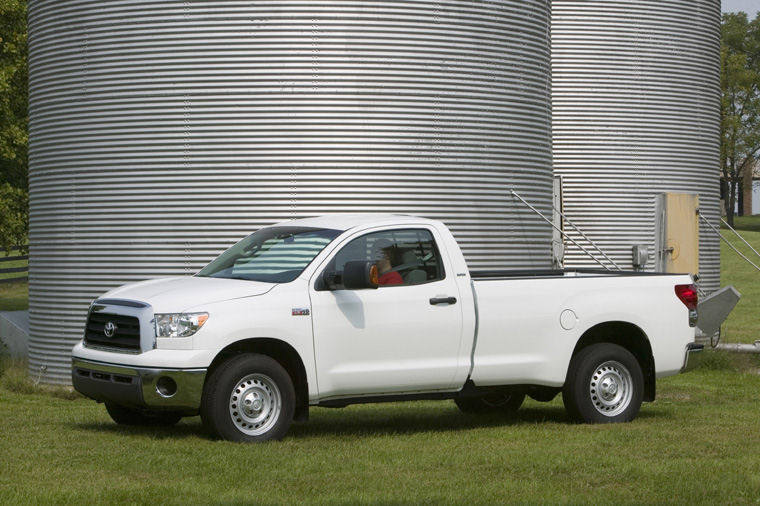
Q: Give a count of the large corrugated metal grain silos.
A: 2